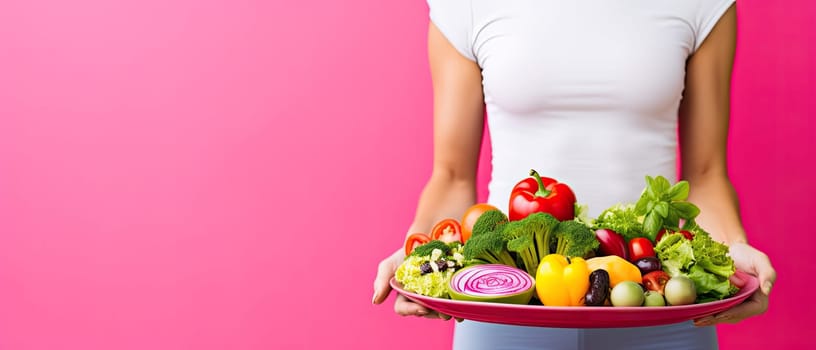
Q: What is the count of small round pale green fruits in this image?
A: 3